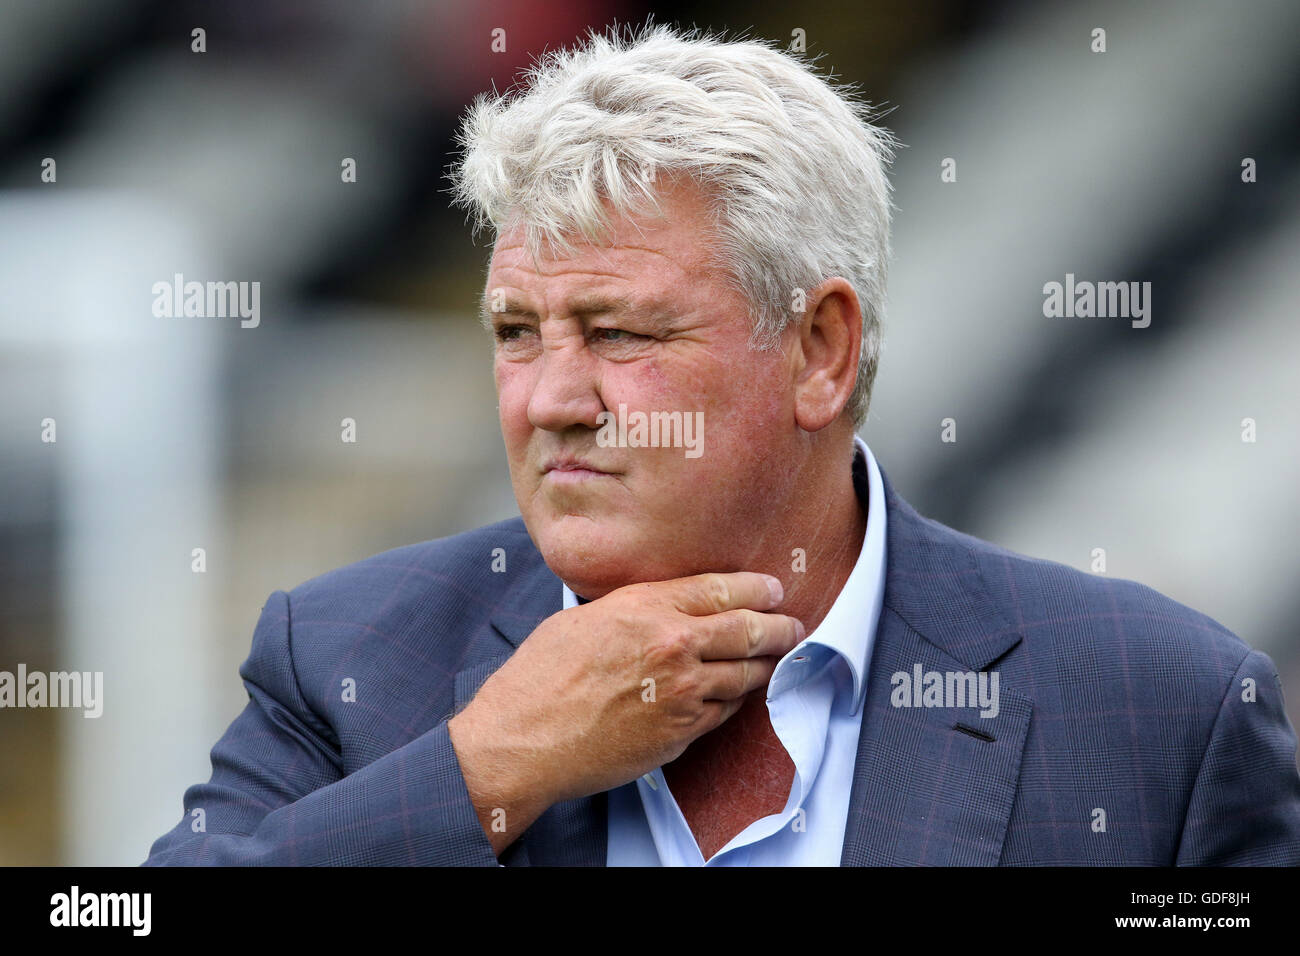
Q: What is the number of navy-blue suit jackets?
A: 1